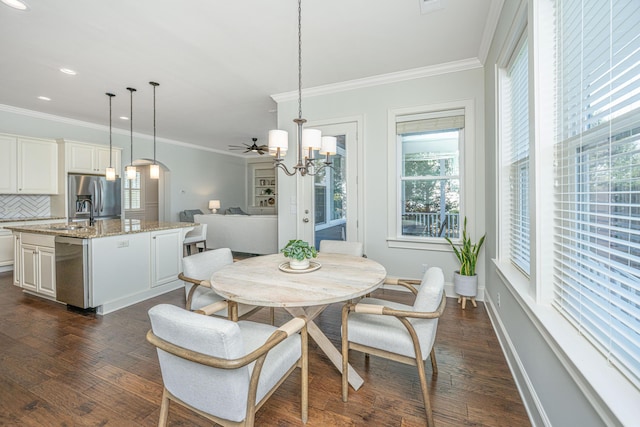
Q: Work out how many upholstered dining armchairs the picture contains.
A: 4